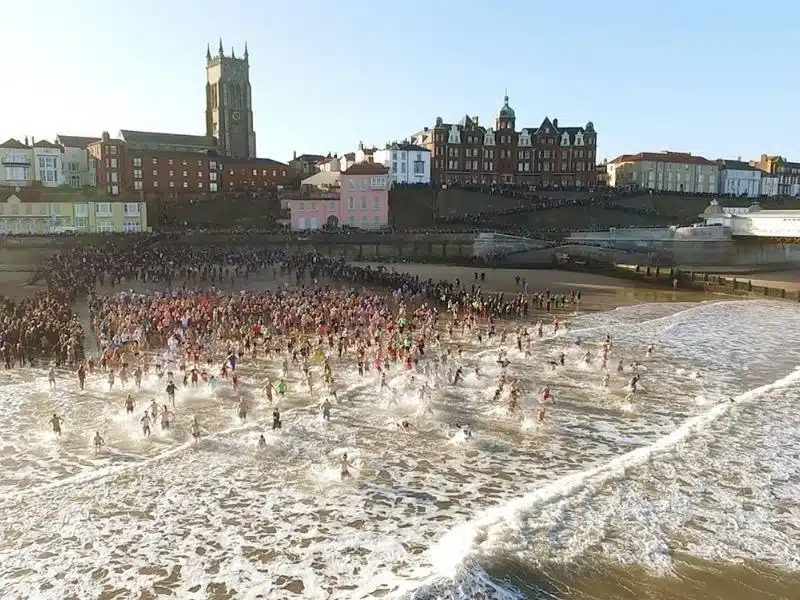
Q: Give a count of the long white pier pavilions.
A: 1